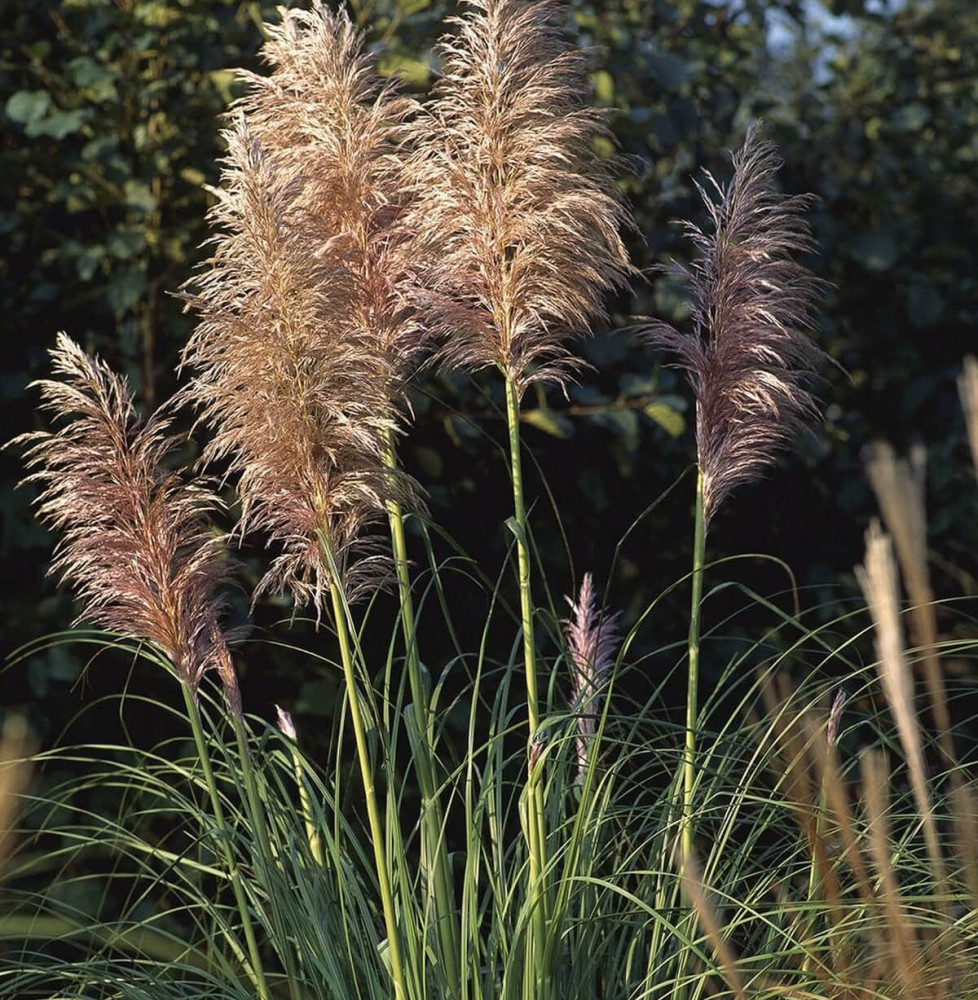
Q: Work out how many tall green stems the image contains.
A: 5